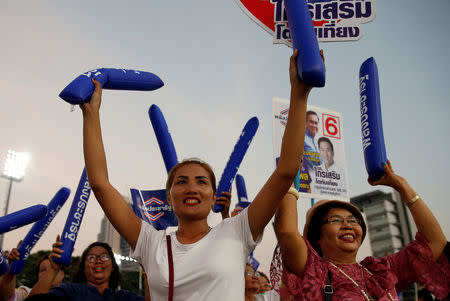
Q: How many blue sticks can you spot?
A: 10